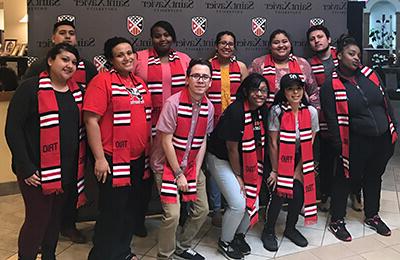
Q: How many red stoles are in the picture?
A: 11